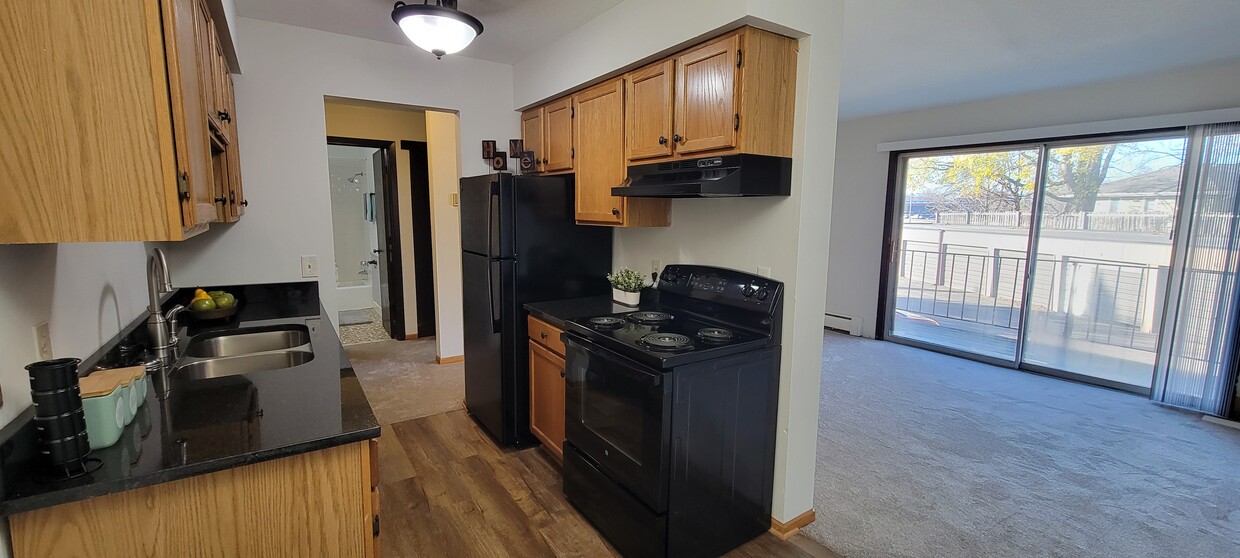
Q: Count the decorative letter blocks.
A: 4